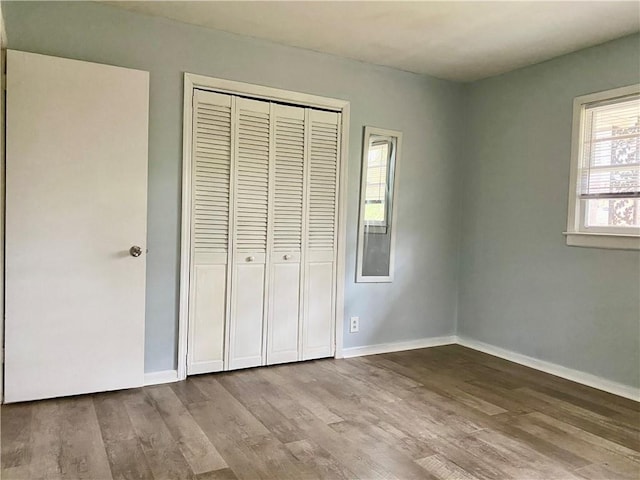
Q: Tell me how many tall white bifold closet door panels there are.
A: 4